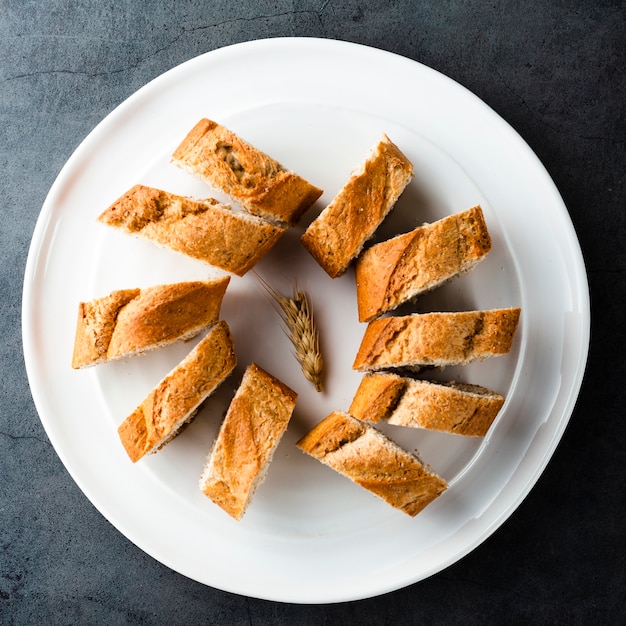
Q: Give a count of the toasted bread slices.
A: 10